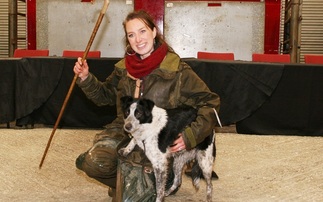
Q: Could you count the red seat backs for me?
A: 5